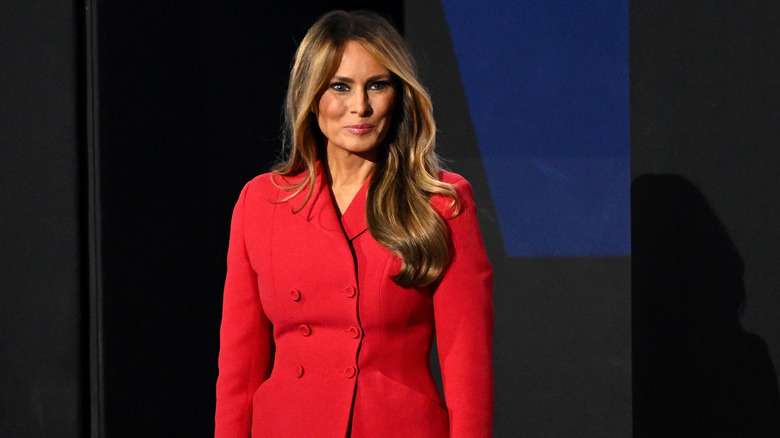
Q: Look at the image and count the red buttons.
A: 6